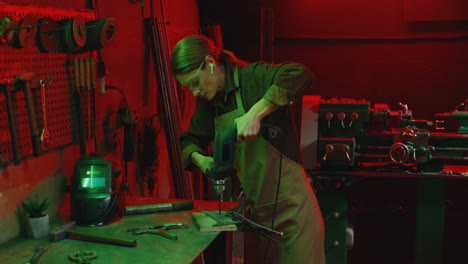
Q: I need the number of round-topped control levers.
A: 5